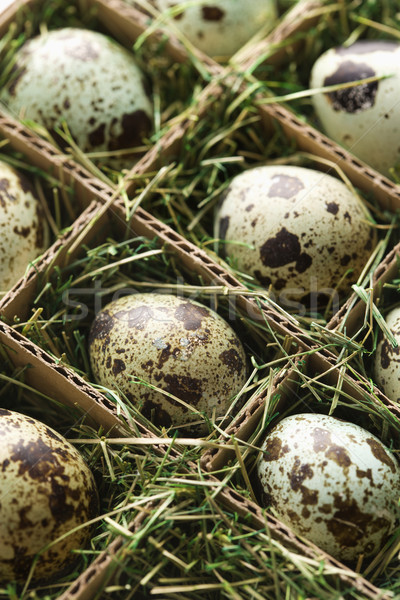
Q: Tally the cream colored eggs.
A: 9